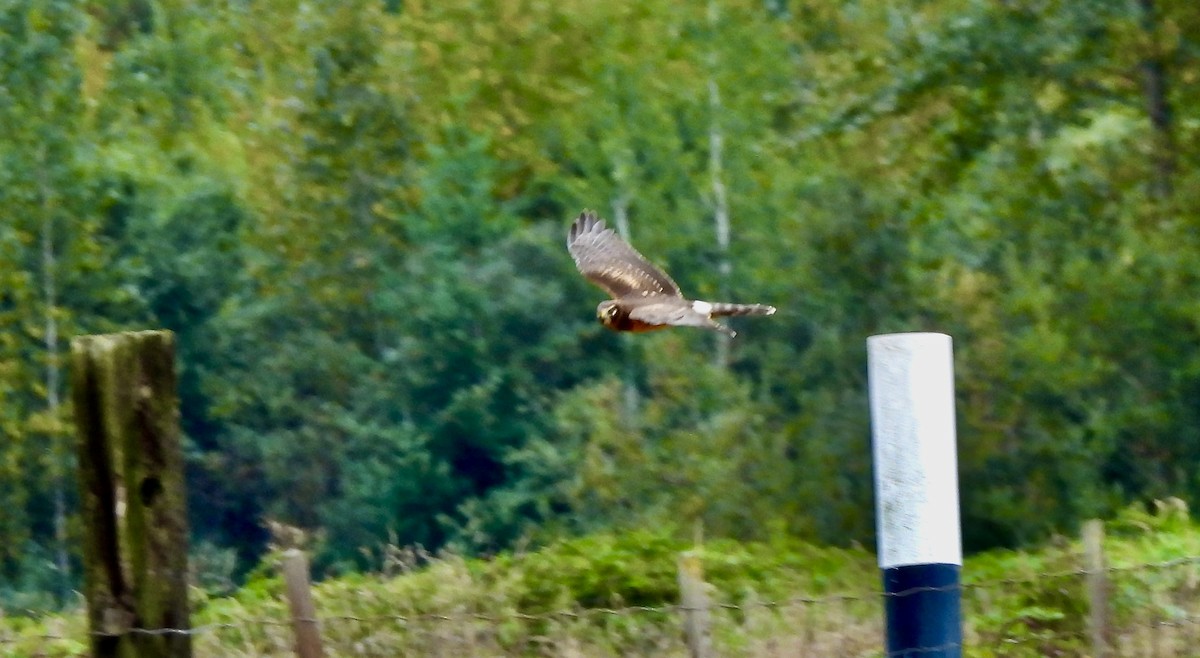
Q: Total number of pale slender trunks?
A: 3